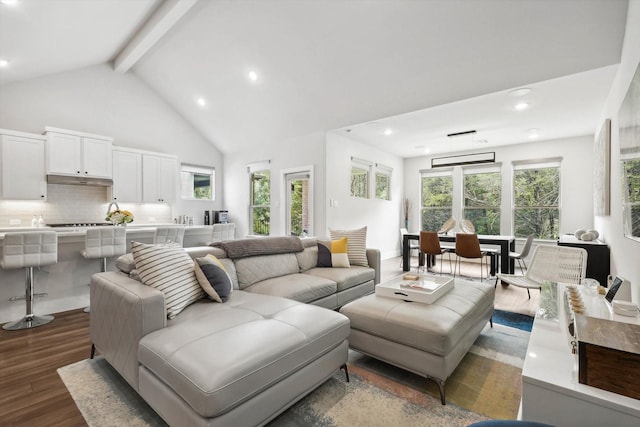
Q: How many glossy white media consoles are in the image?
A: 1